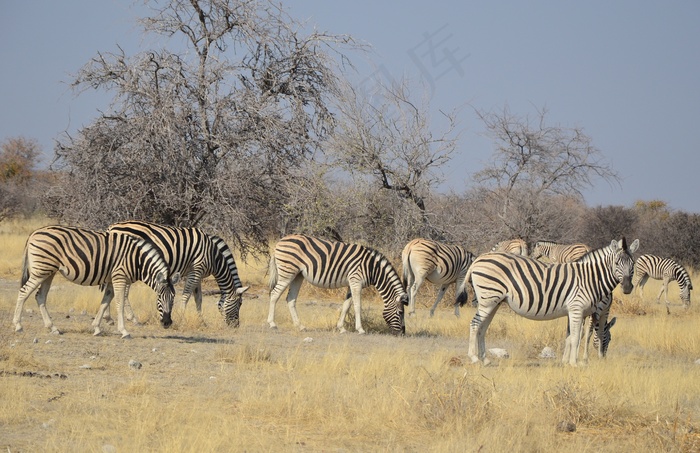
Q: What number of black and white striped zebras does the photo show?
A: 9